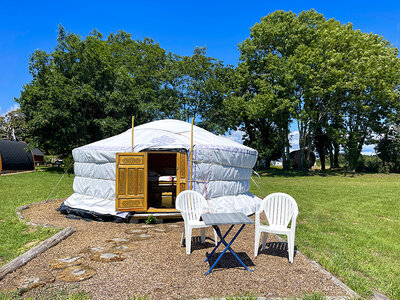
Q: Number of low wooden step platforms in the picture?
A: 1